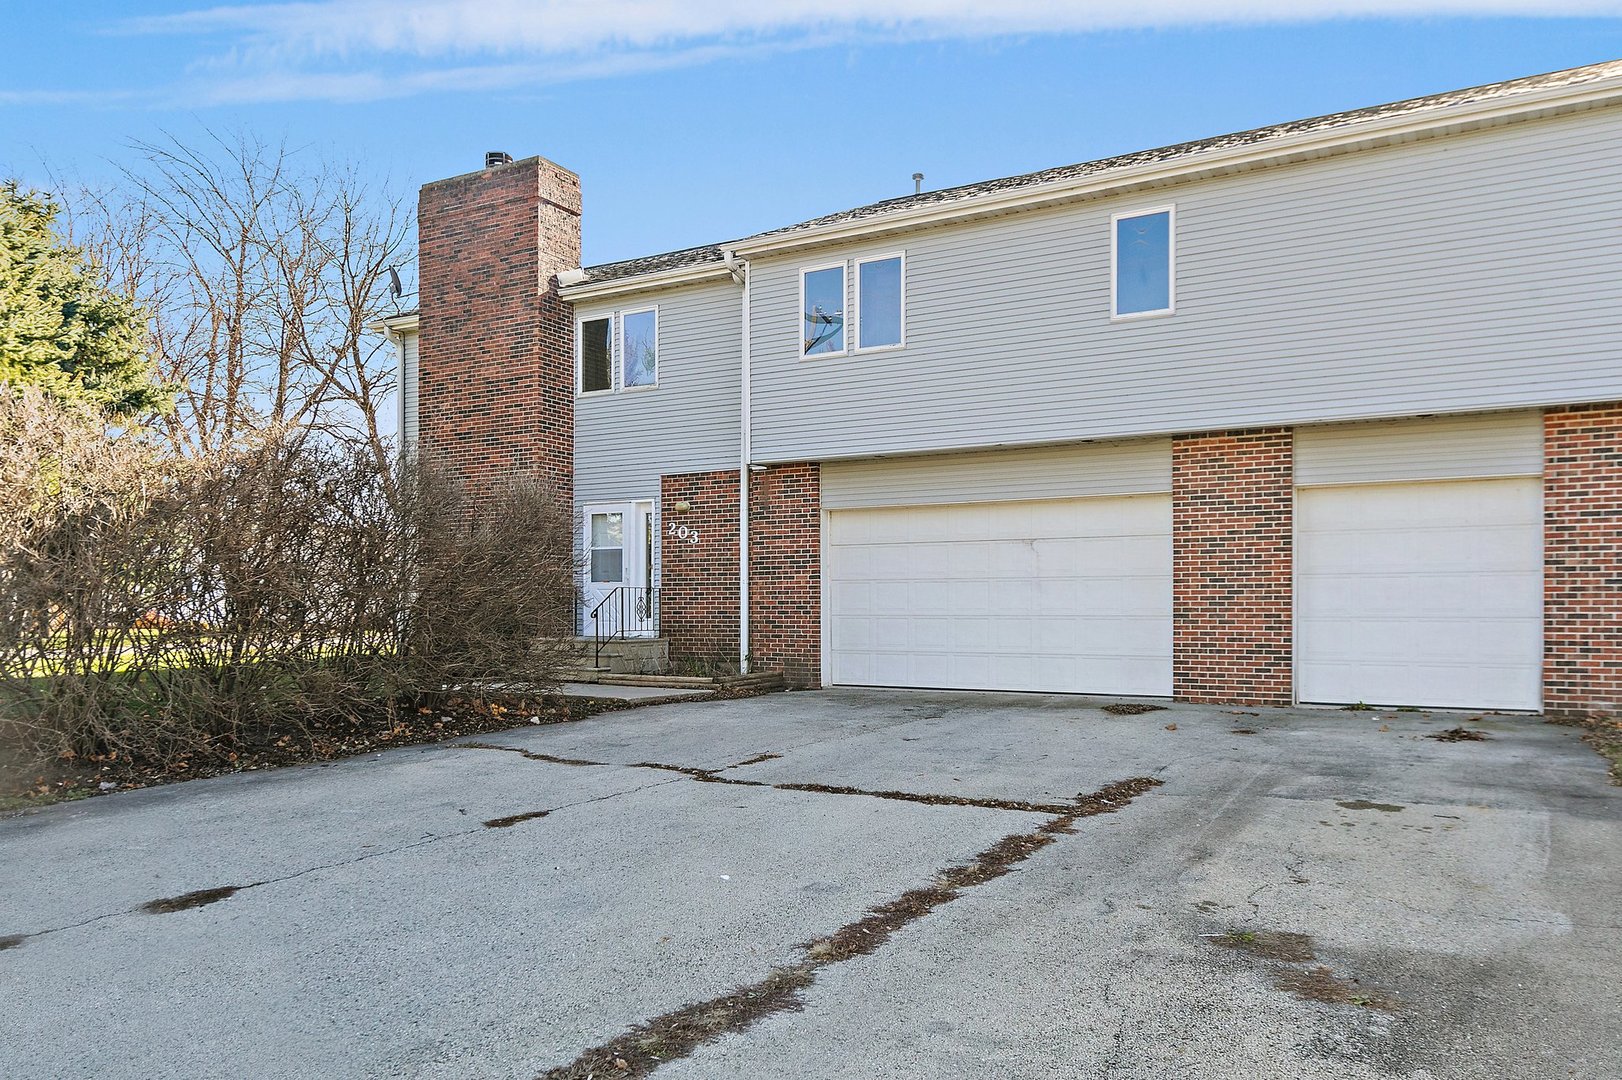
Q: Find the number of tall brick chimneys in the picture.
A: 1